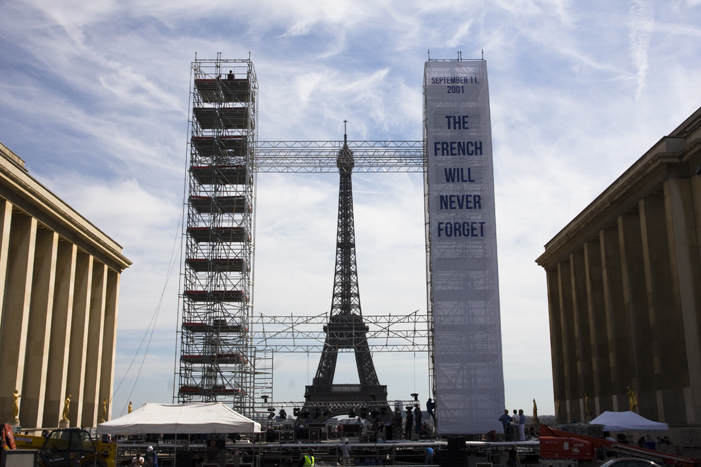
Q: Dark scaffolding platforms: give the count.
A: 11